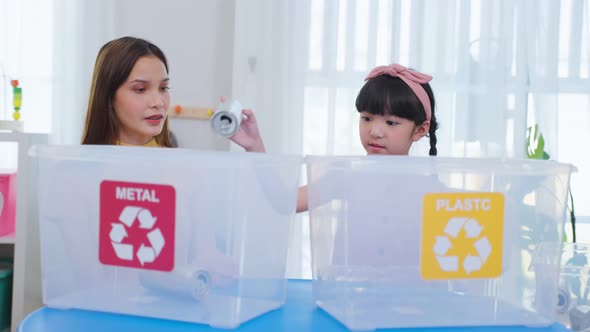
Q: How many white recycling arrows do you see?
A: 6